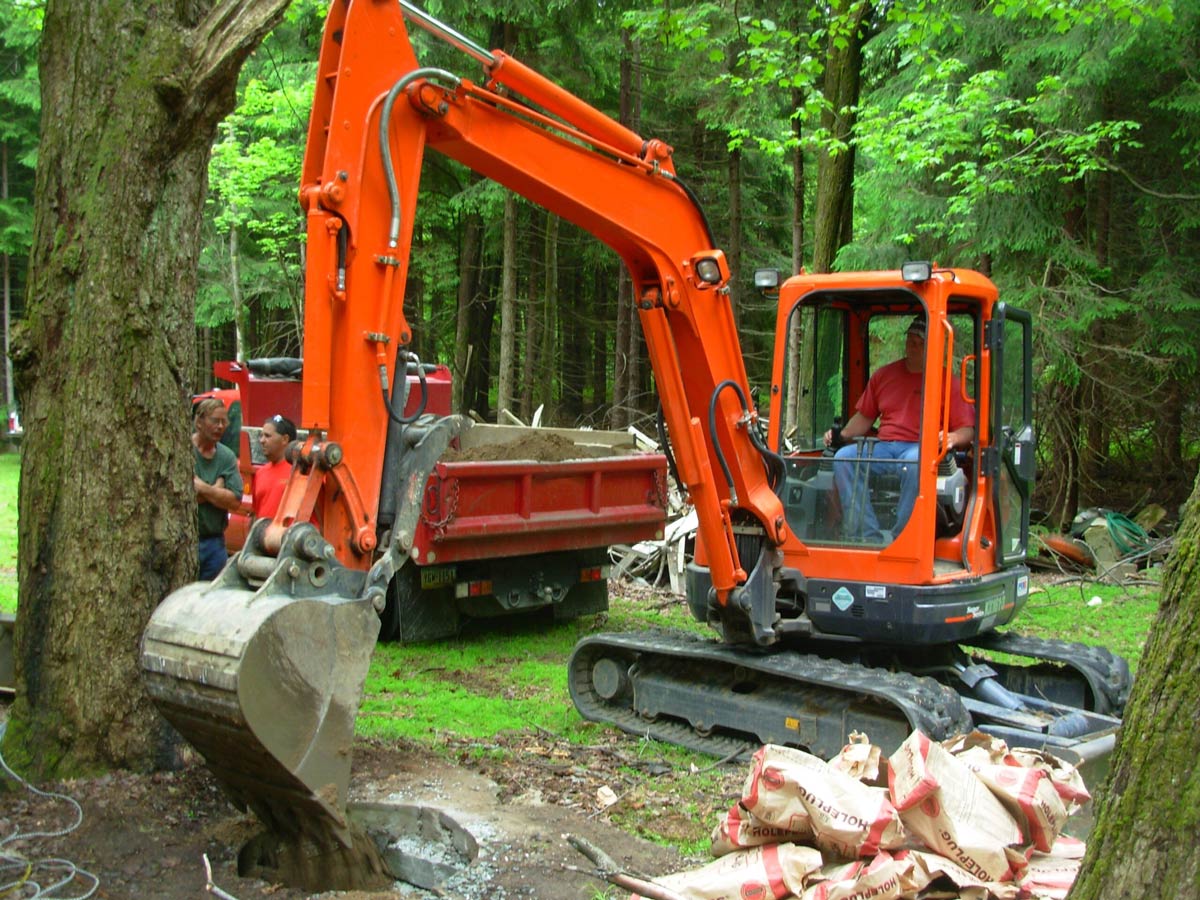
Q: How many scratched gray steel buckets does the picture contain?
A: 1